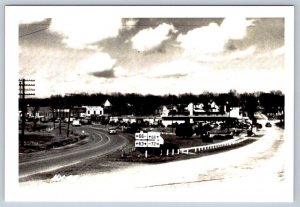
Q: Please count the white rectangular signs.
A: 4